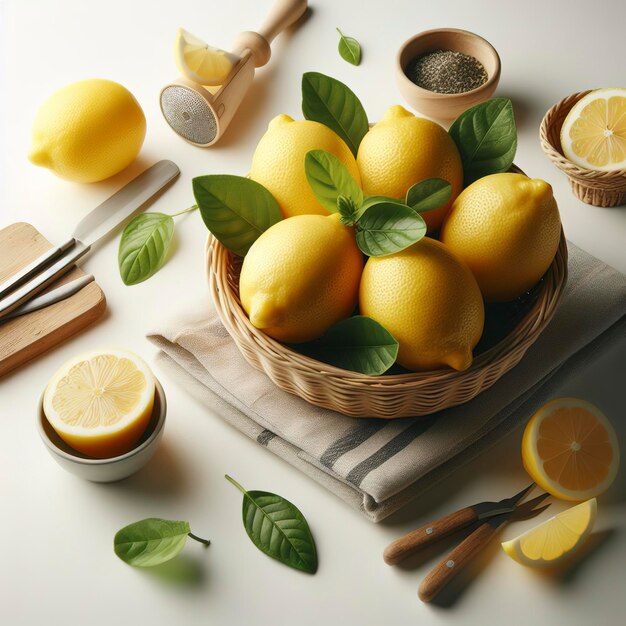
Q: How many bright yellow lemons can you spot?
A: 6